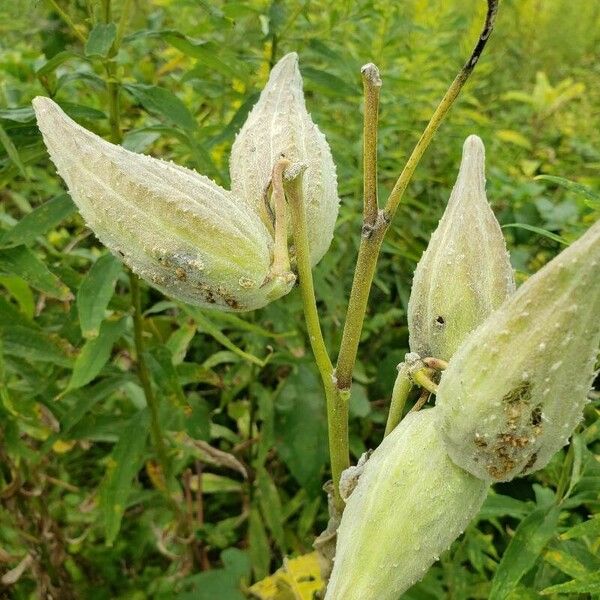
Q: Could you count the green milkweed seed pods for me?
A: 5